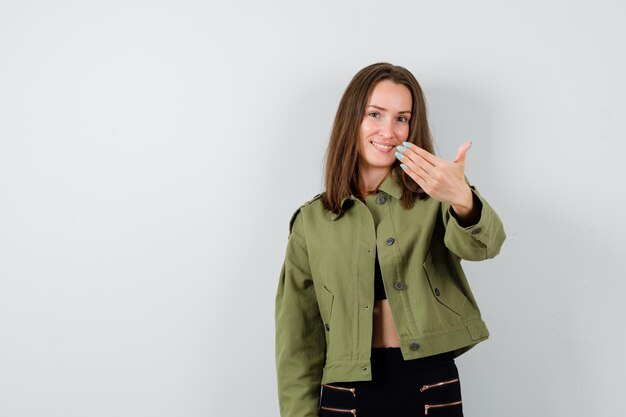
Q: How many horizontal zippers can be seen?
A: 4